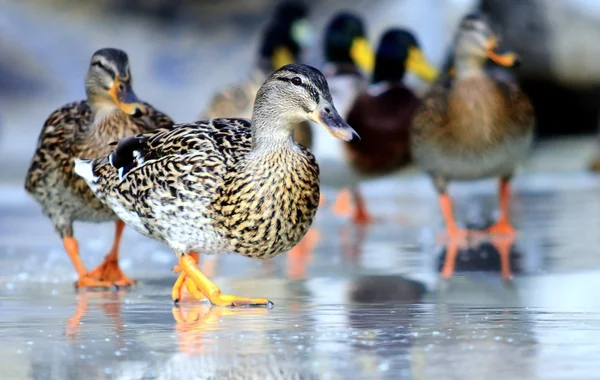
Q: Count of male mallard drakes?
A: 3